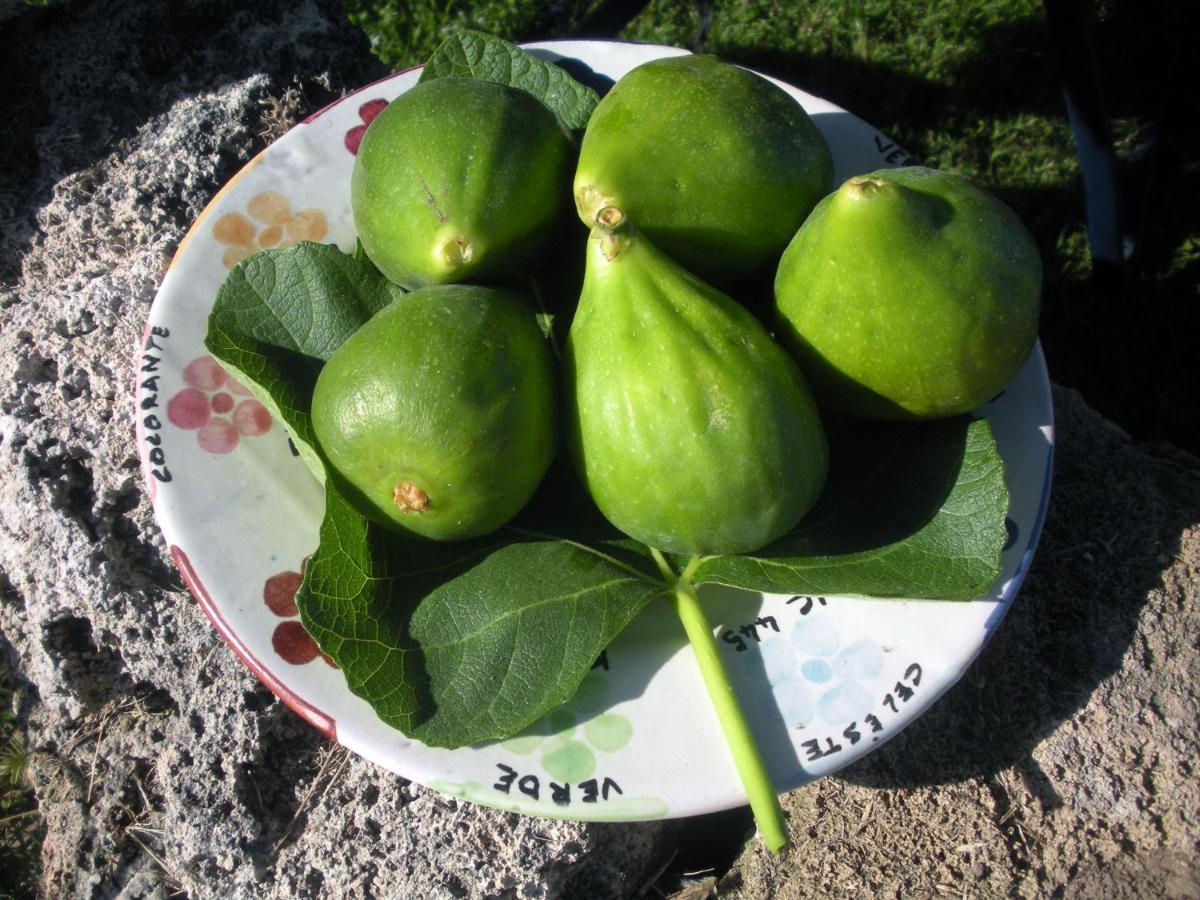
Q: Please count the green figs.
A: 5